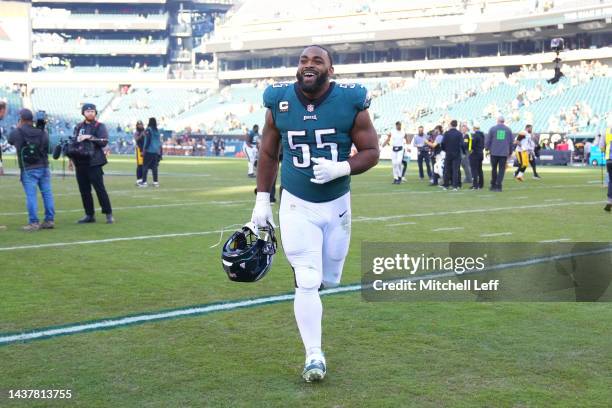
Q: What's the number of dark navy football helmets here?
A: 1